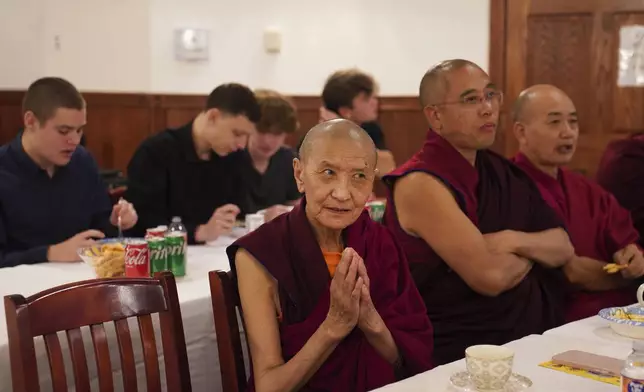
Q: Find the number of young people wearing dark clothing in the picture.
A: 4